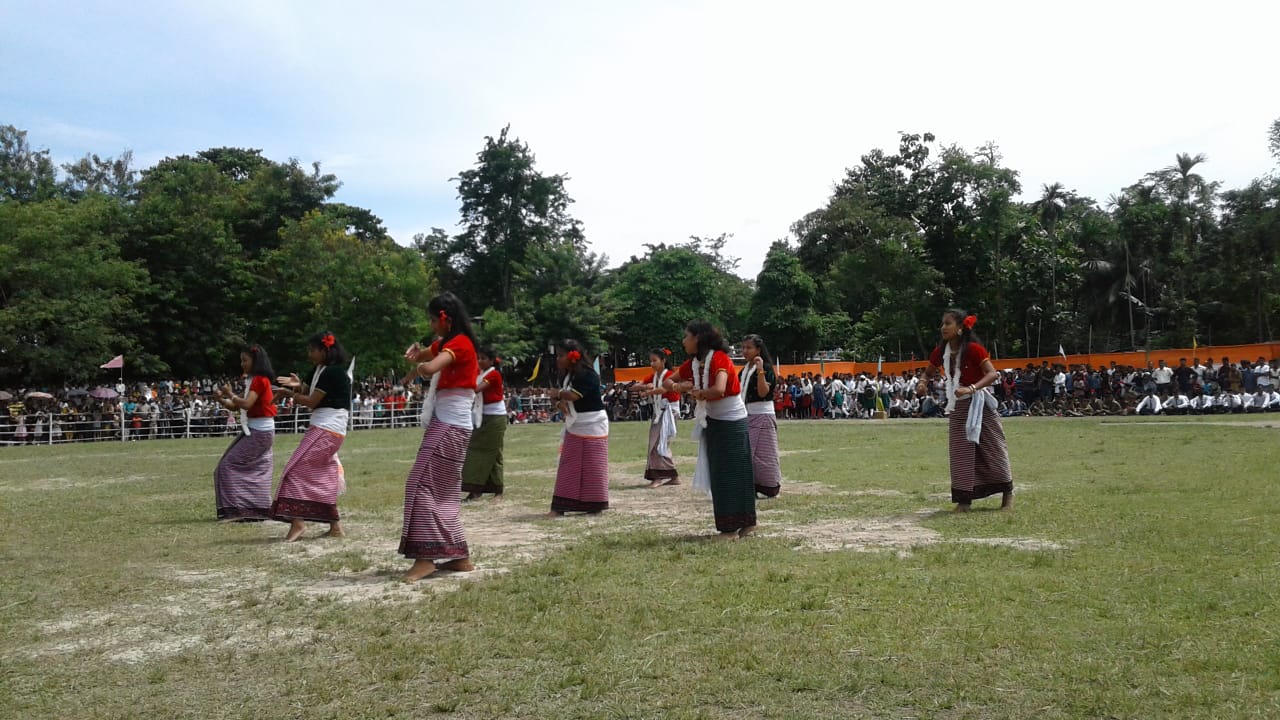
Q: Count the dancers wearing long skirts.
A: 9